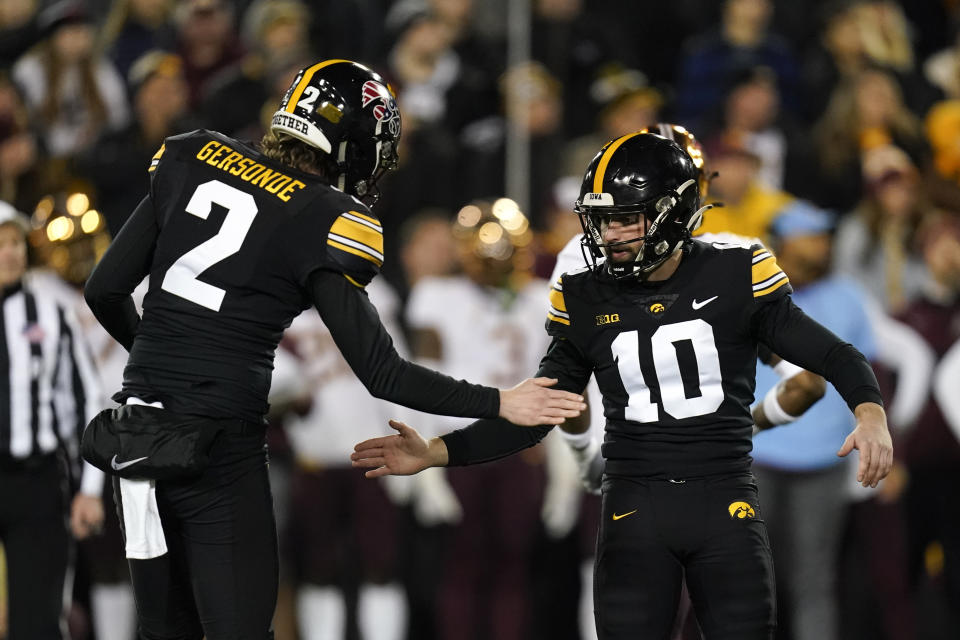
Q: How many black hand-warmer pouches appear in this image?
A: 1